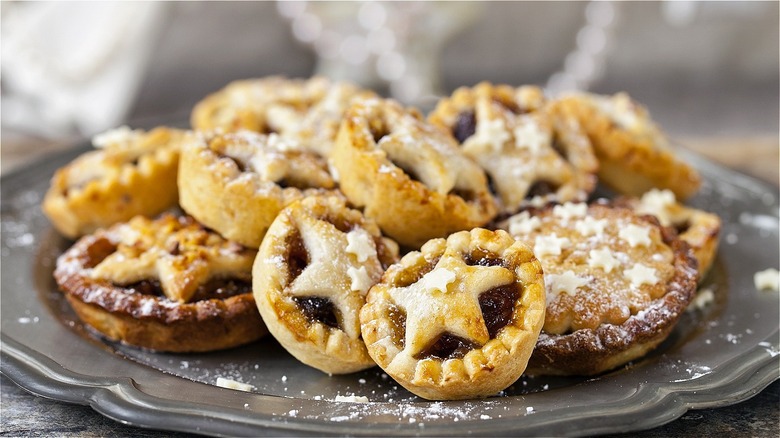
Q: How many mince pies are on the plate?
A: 11